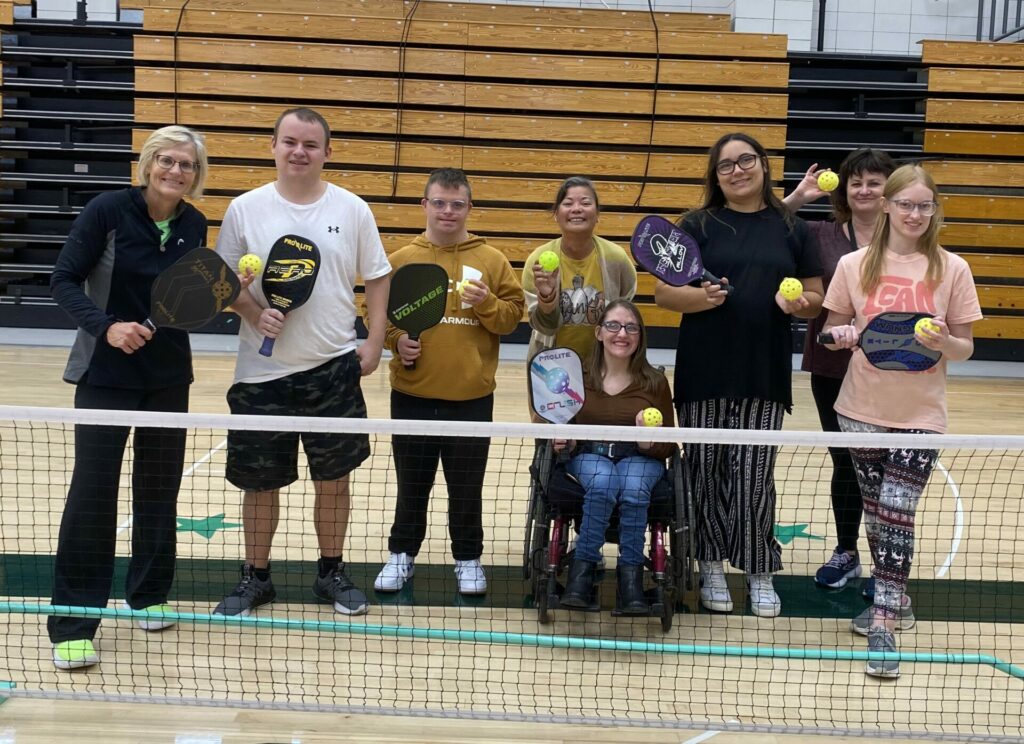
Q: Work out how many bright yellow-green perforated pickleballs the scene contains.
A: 7